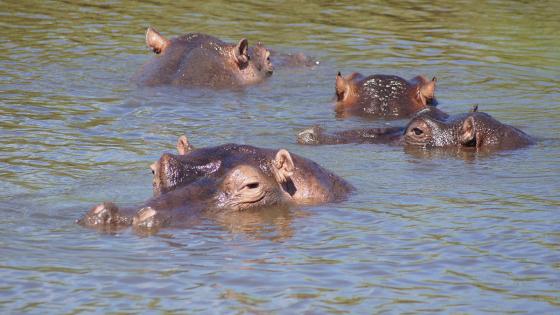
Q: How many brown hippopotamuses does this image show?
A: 4